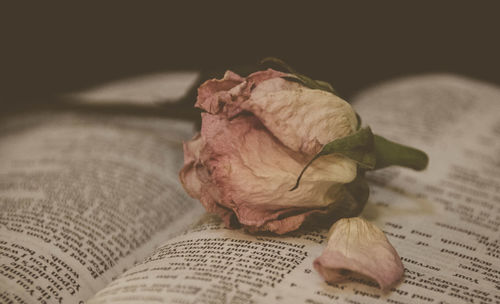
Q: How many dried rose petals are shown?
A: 1